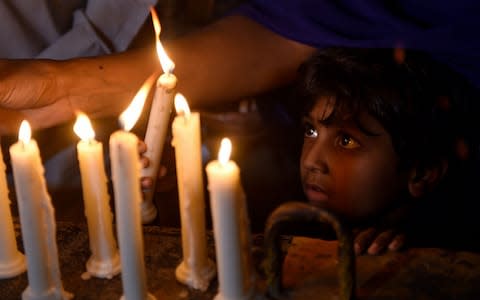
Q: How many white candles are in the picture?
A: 7